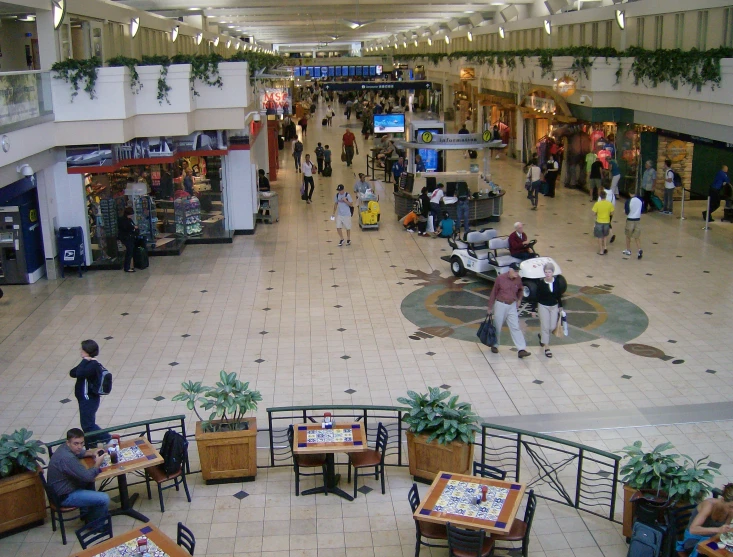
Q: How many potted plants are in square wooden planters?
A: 4